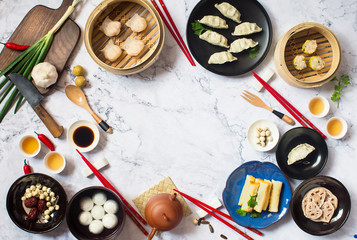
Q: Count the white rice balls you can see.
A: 7